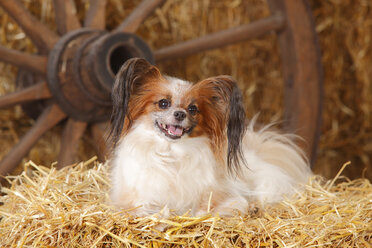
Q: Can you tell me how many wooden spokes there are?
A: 10